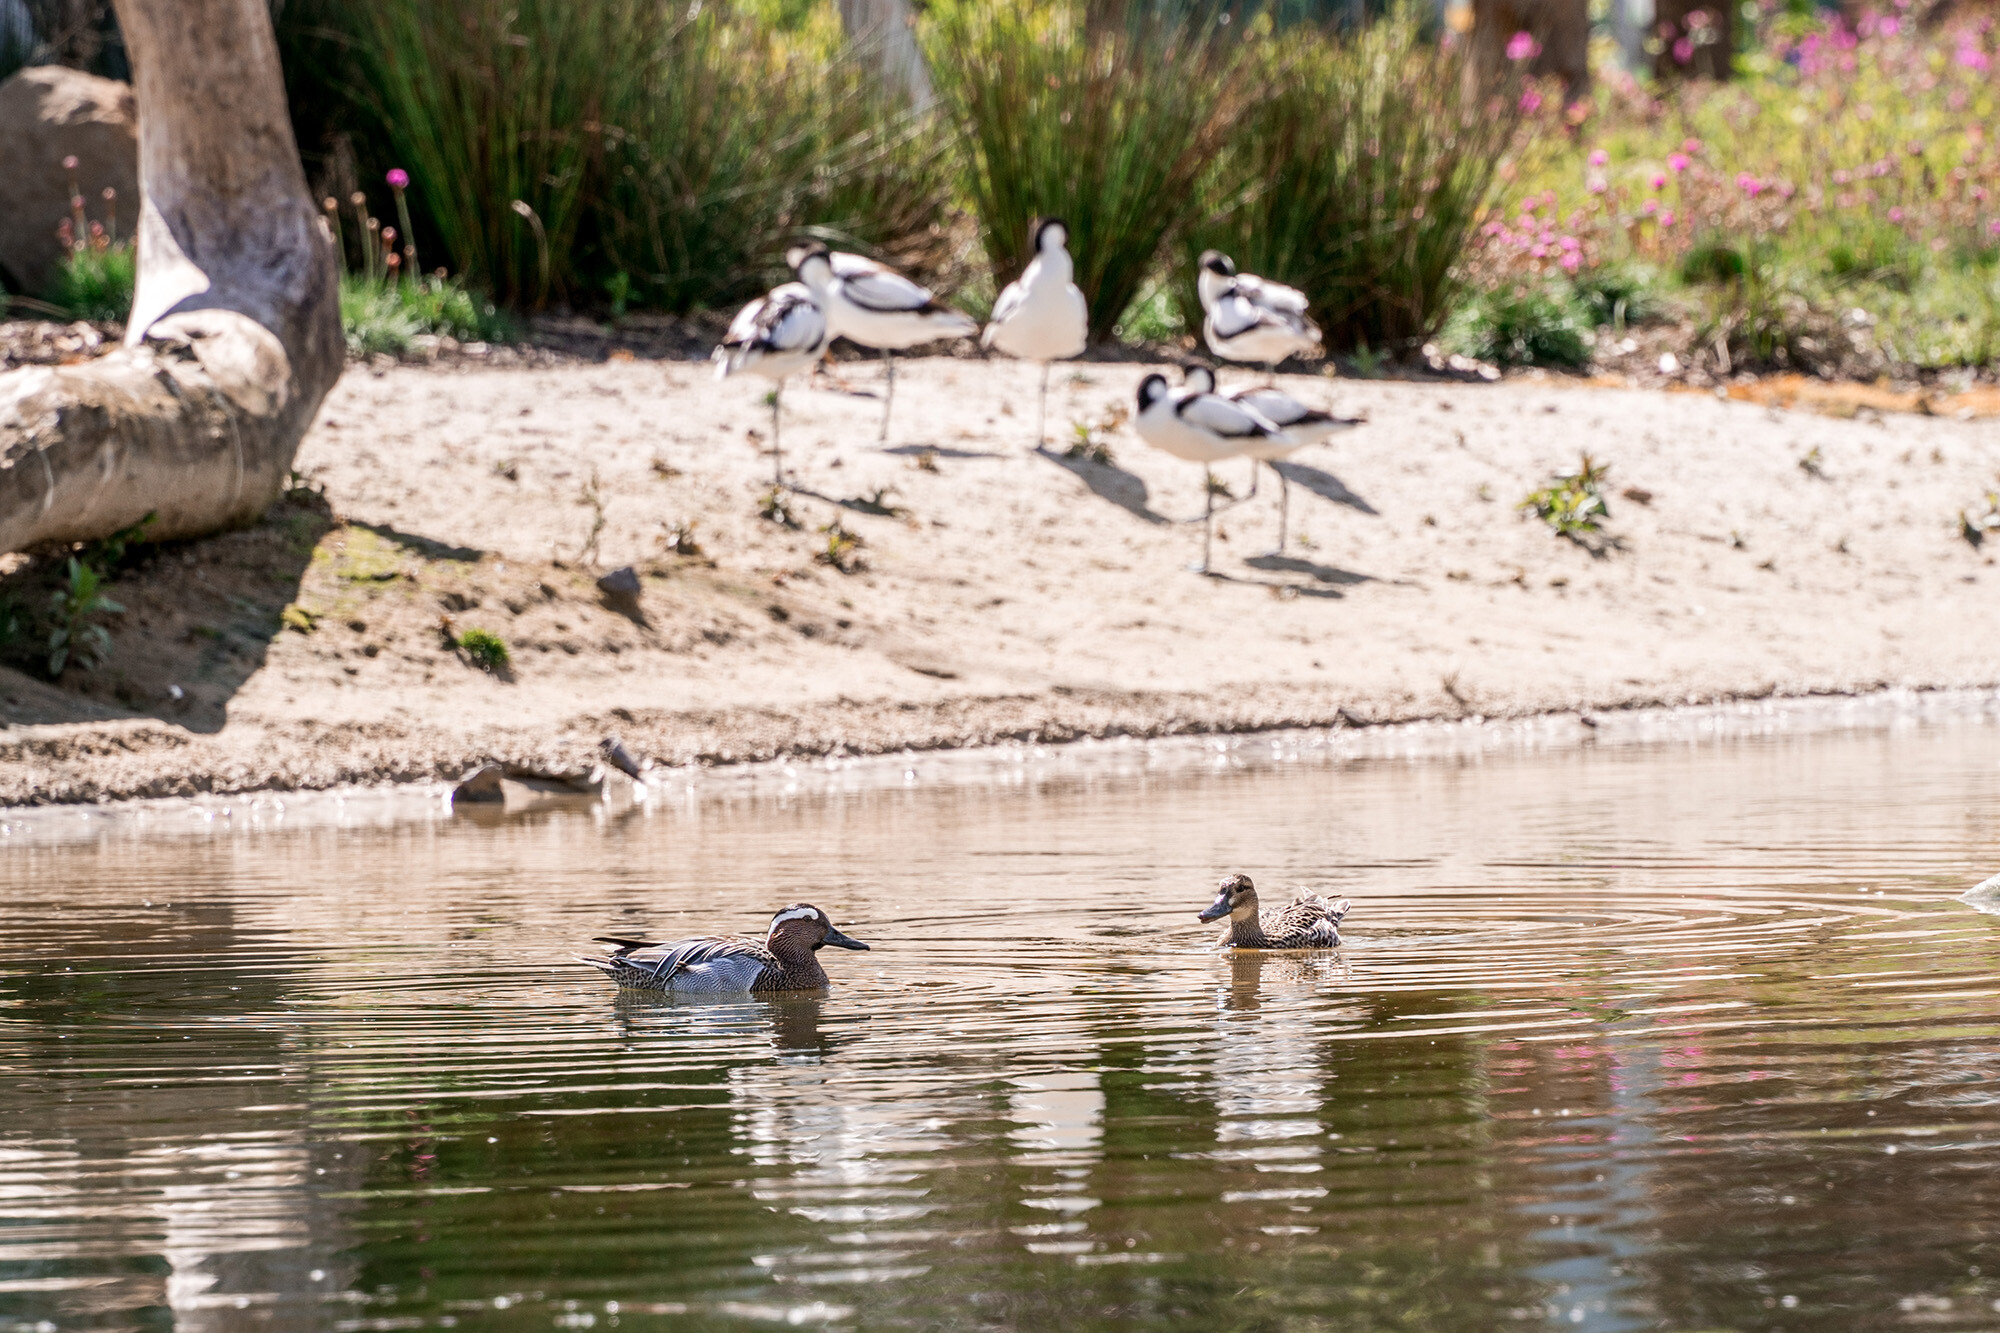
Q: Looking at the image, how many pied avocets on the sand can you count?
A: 6